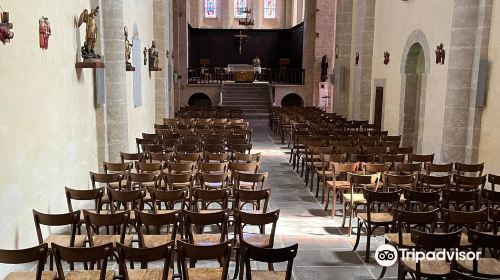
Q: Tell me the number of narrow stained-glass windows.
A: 3